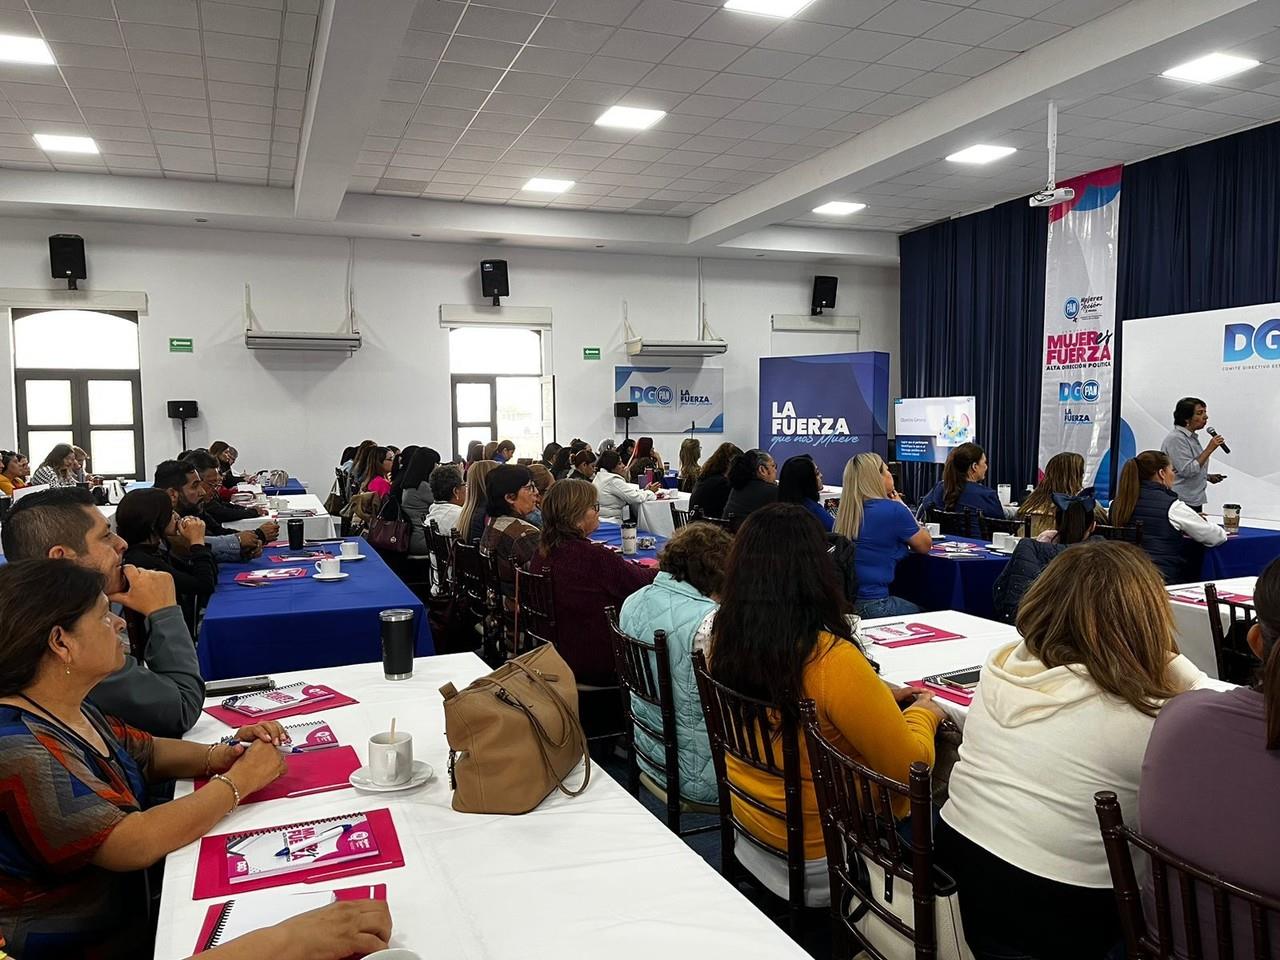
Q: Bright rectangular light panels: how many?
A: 8